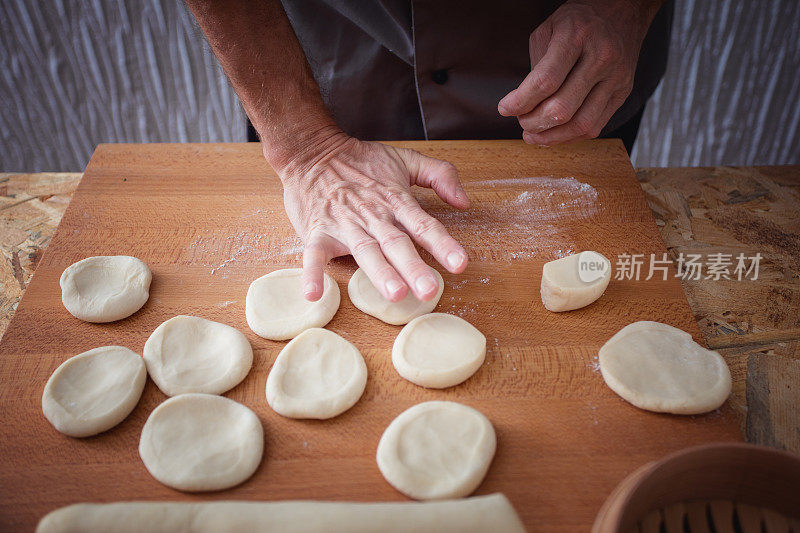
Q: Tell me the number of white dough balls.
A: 11